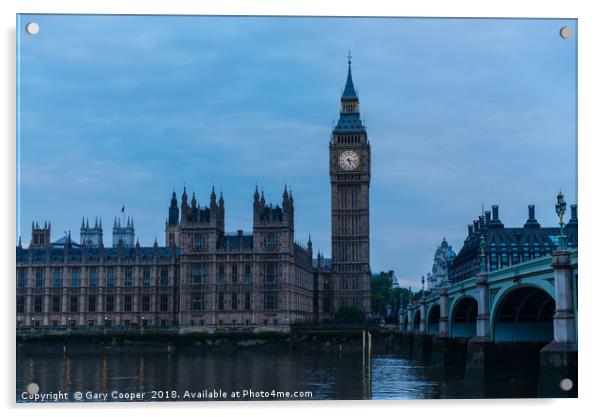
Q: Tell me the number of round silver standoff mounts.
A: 4